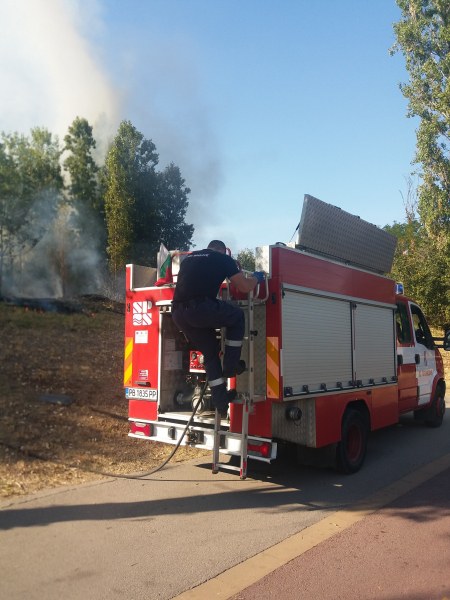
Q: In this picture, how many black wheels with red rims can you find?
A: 2